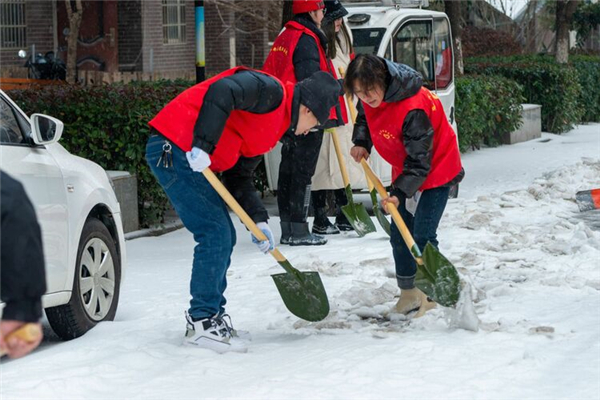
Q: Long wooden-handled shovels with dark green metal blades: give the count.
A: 4